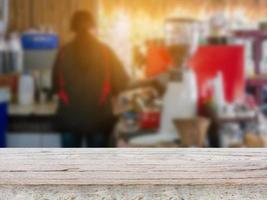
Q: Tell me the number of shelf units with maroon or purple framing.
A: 1